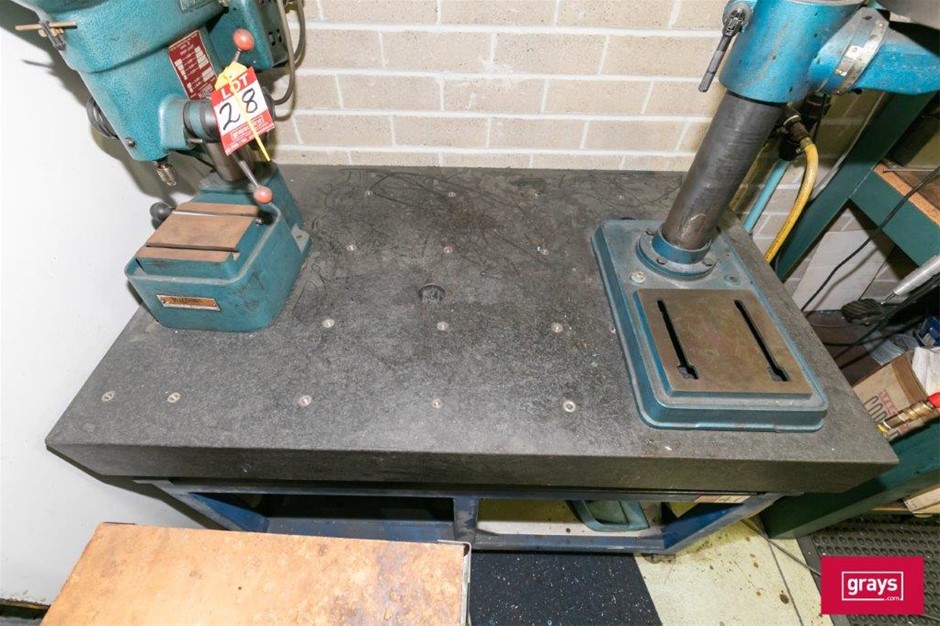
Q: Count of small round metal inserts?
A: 15